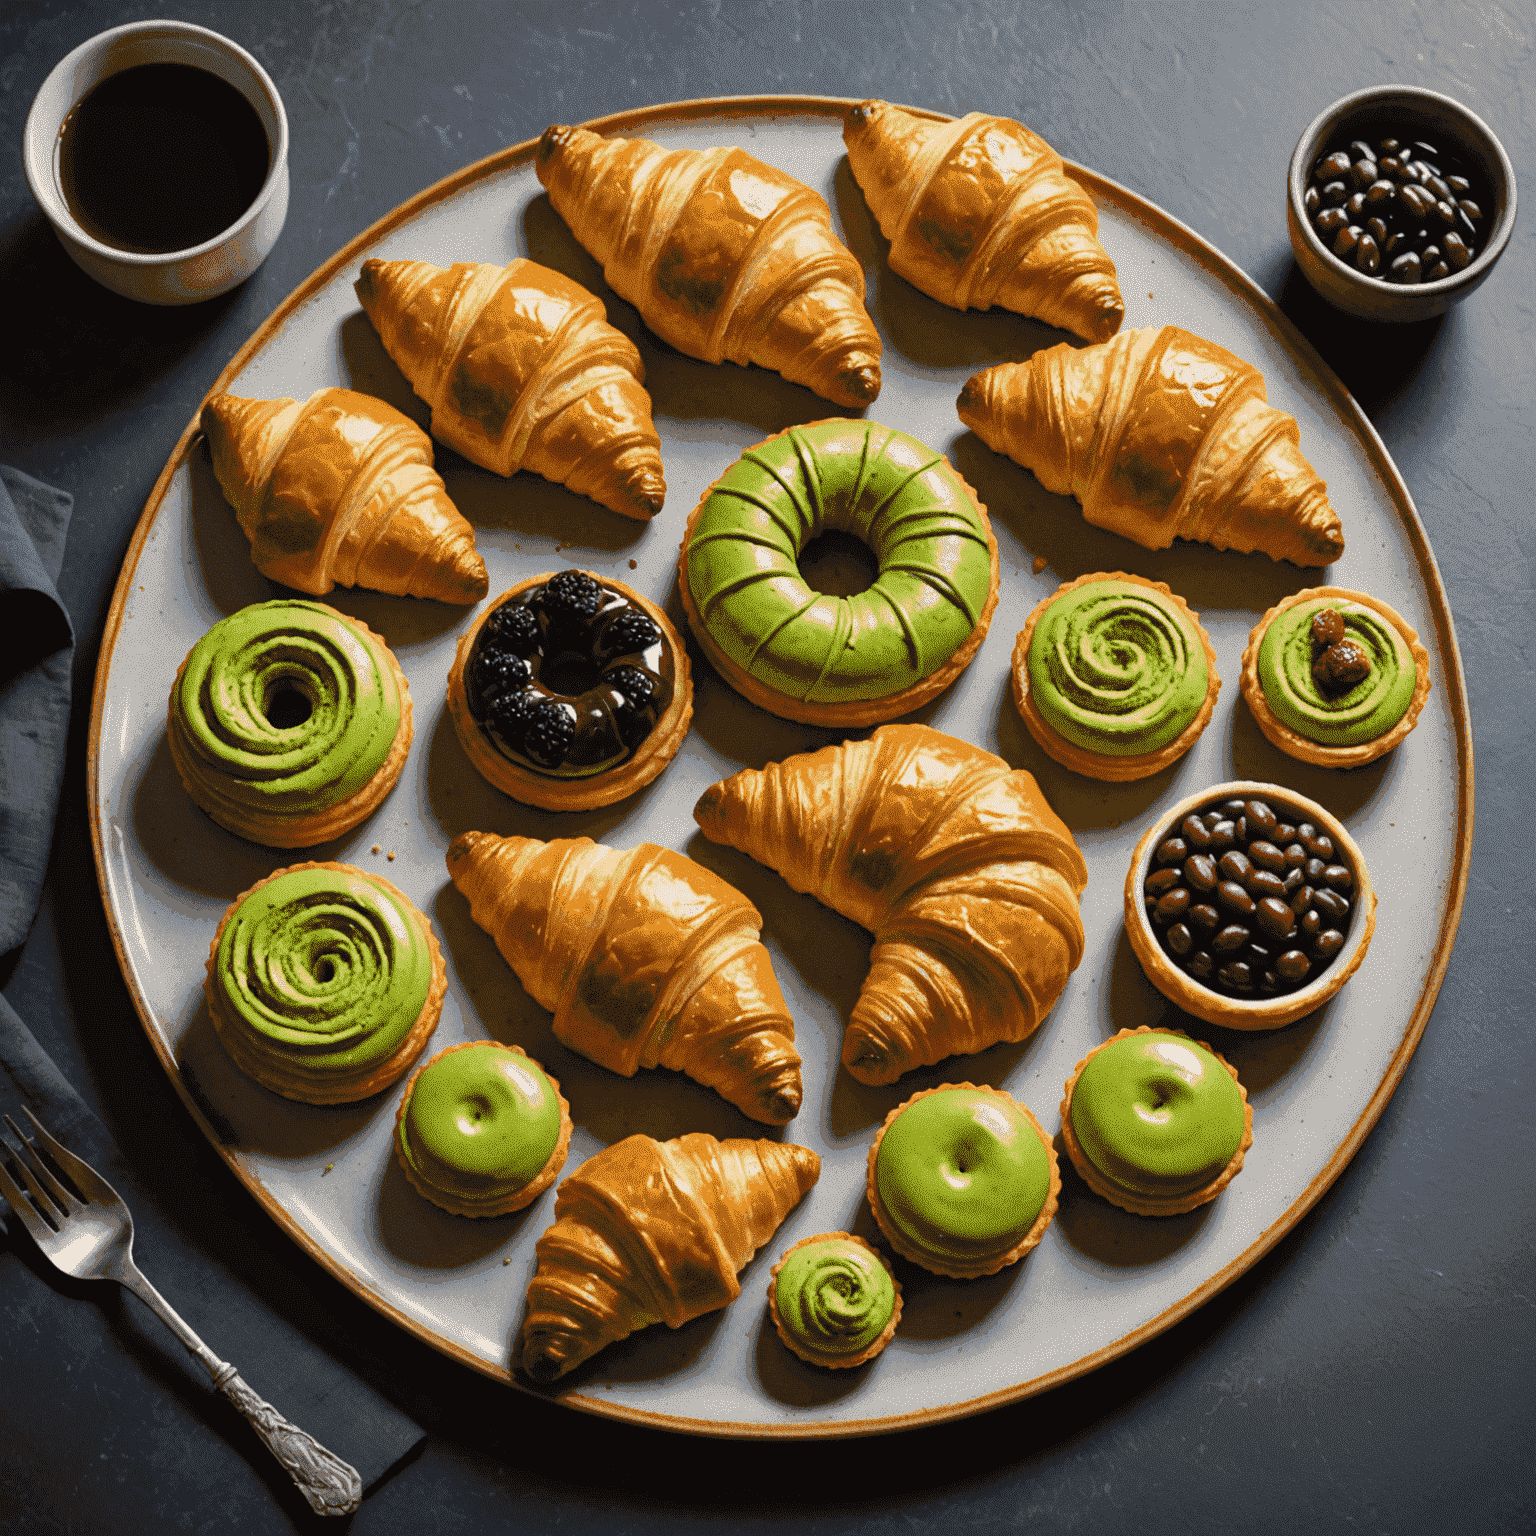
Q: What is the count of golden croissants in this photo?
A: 8